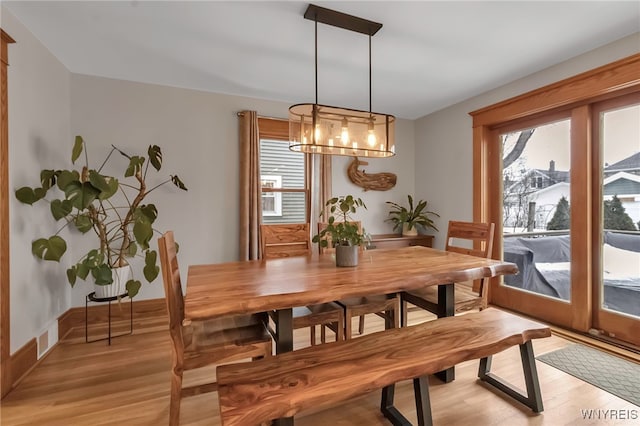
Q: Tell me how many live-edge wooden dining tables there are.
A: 1